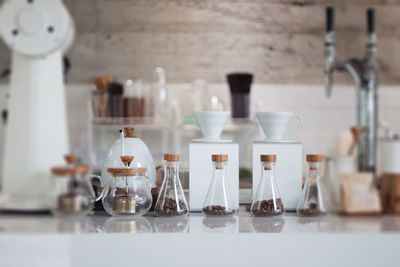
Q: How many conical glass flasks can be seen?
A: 4